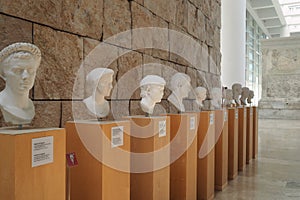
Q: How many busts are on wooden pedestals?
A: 10